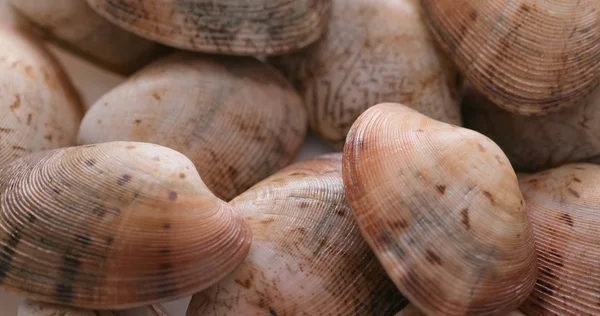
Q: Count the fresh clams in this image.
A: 11